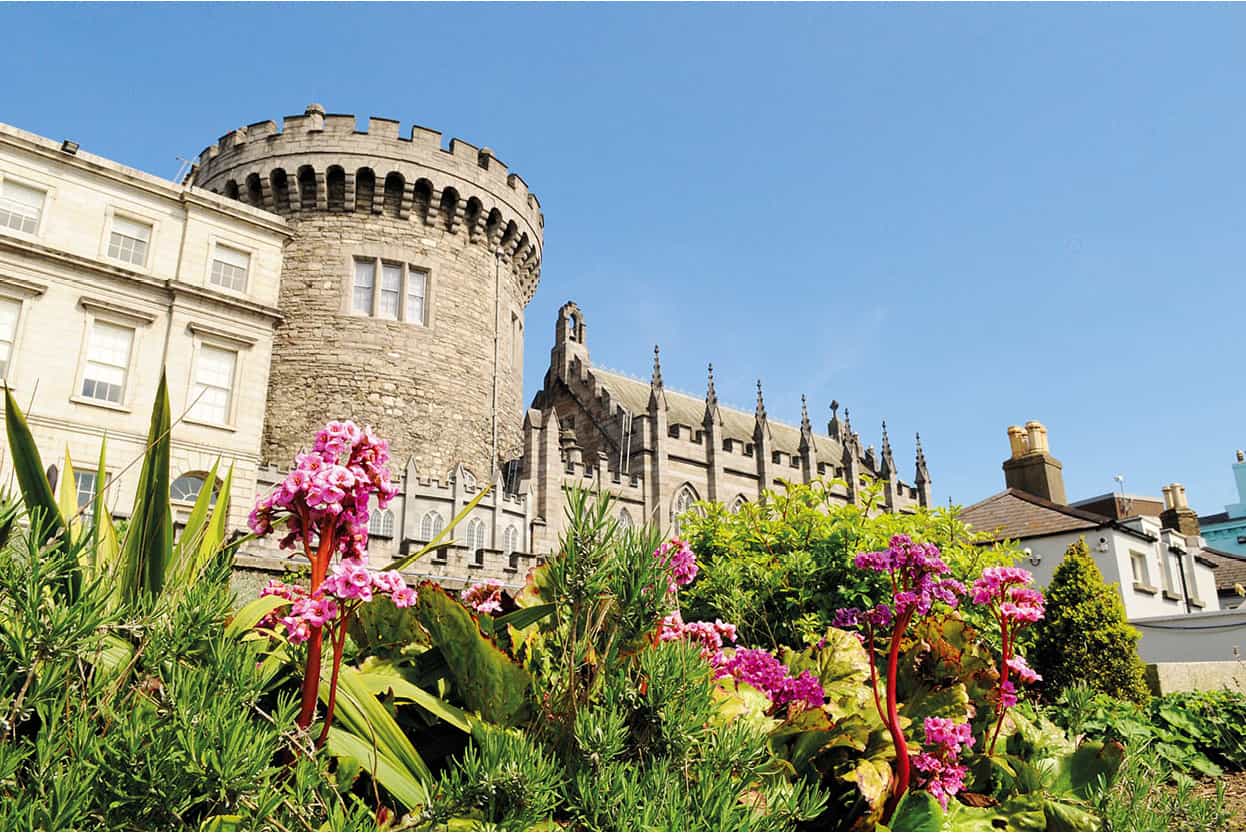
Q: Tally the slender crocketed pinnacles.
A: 7